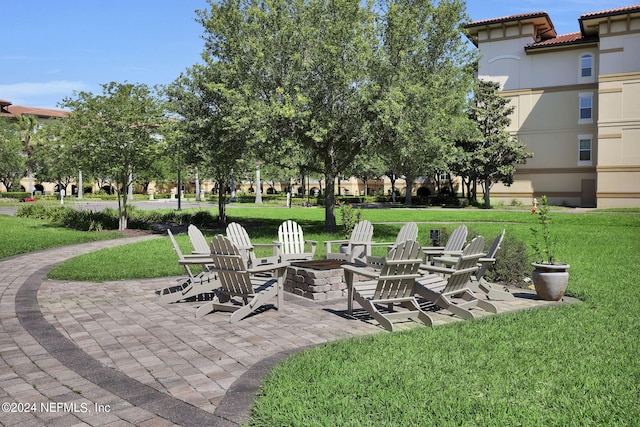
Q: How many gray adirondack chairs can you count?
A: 11